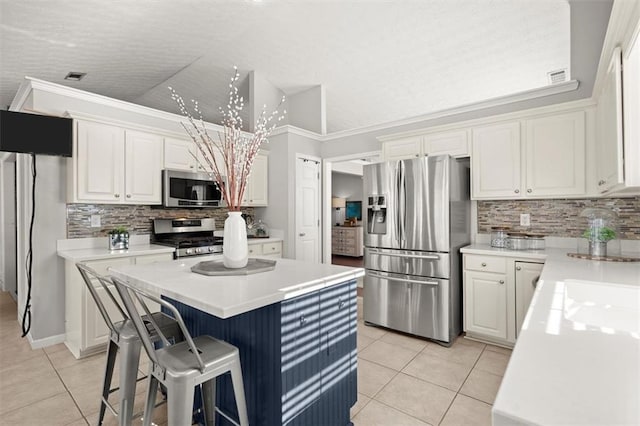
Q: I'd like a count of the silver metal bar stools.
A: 2